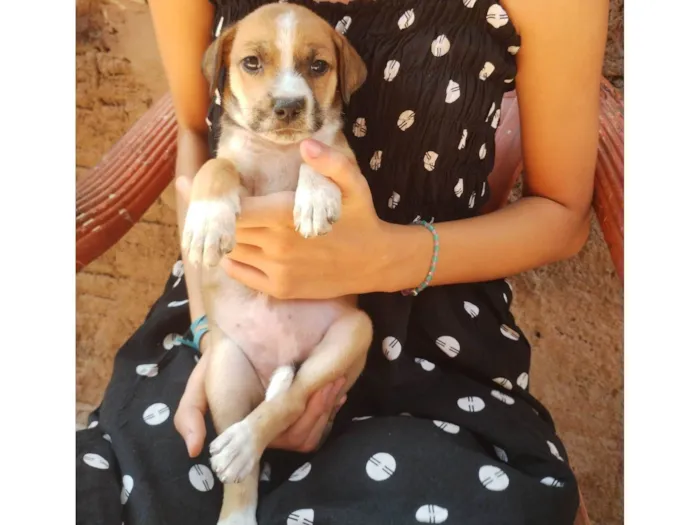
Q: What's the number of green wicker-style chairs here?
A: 0